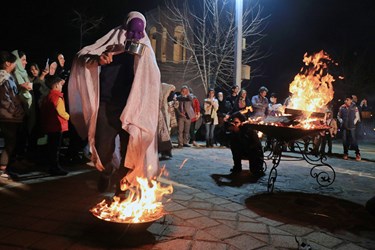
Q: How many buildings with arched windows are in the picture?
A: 1